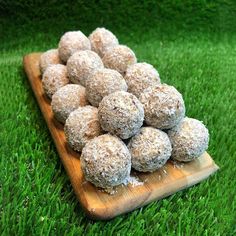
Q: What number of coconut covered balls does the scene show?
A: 15